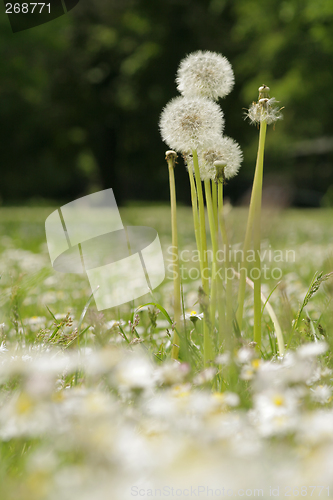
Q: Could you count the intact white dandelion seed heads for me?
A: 3